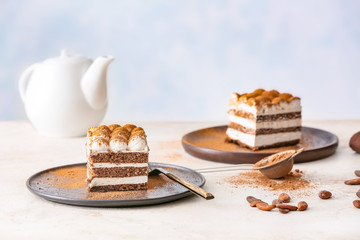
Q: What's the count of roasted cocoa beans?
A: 13